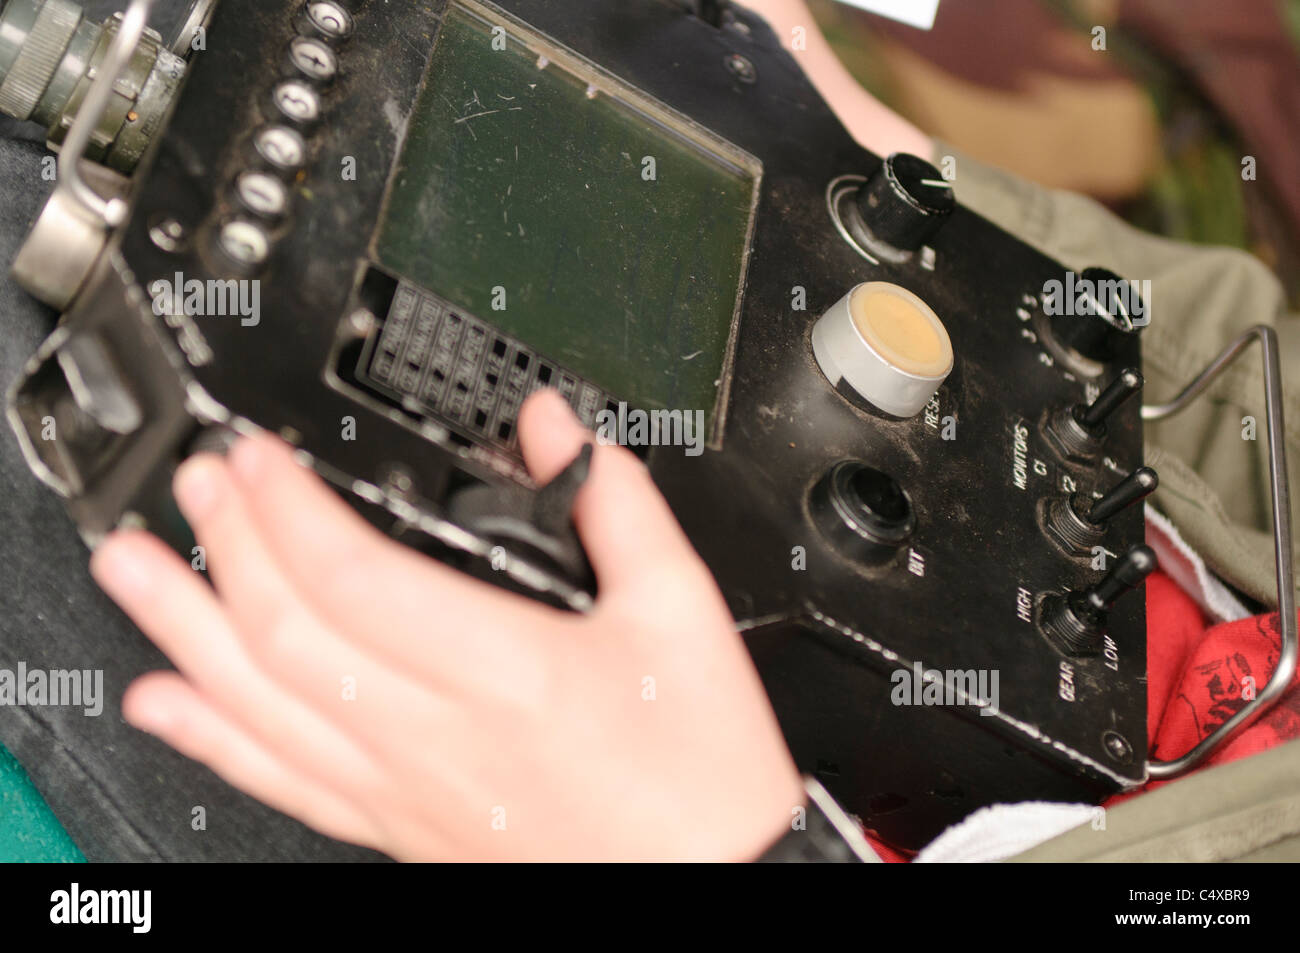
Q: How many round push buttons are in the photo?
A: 8